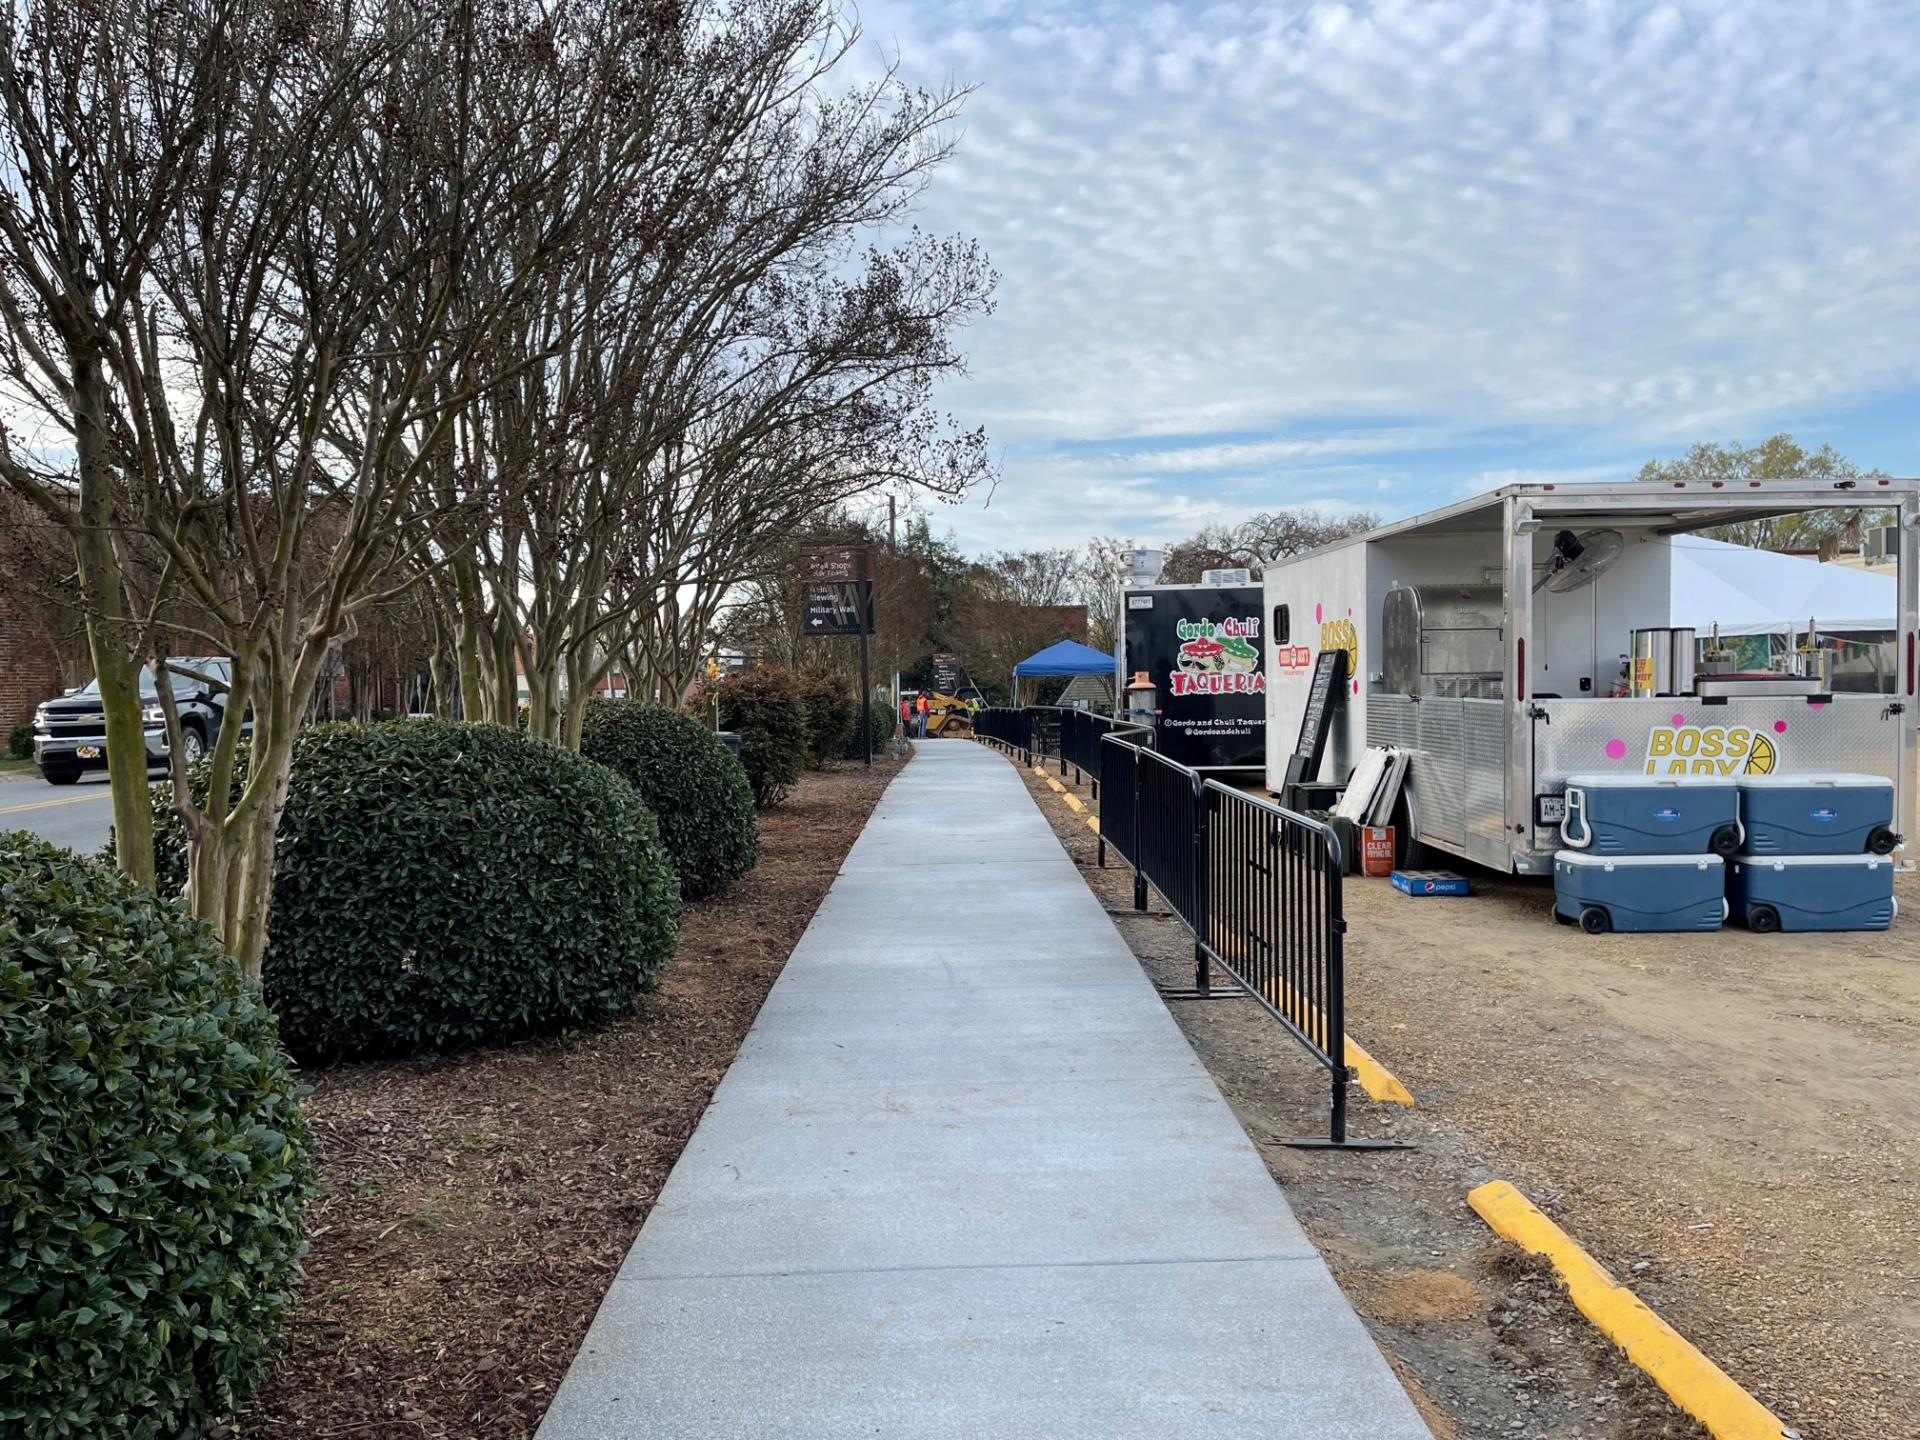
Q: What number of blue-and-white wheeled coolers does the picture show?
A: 4